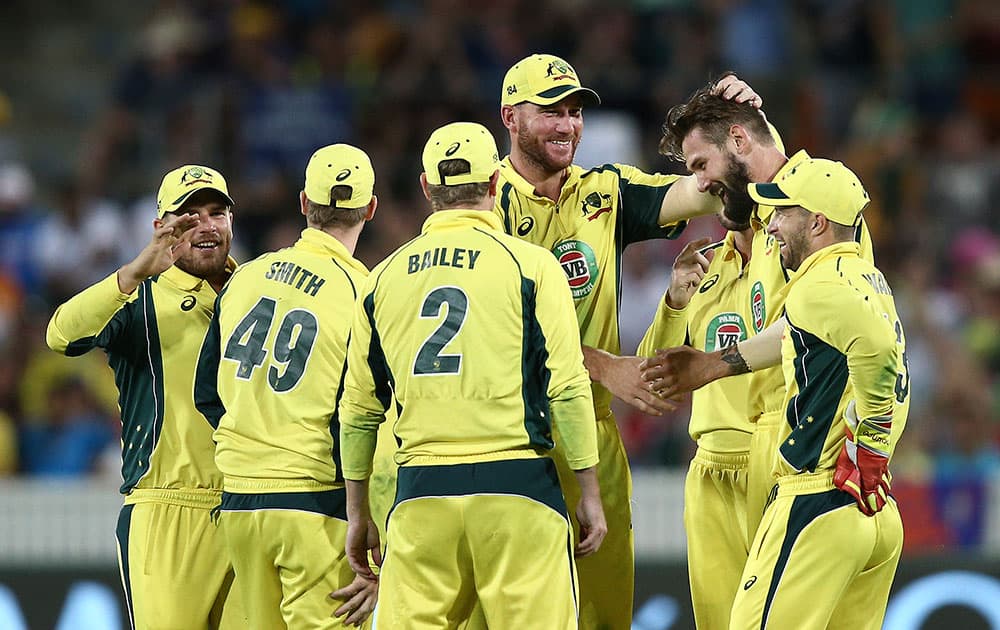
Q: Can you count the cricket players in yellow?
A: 7